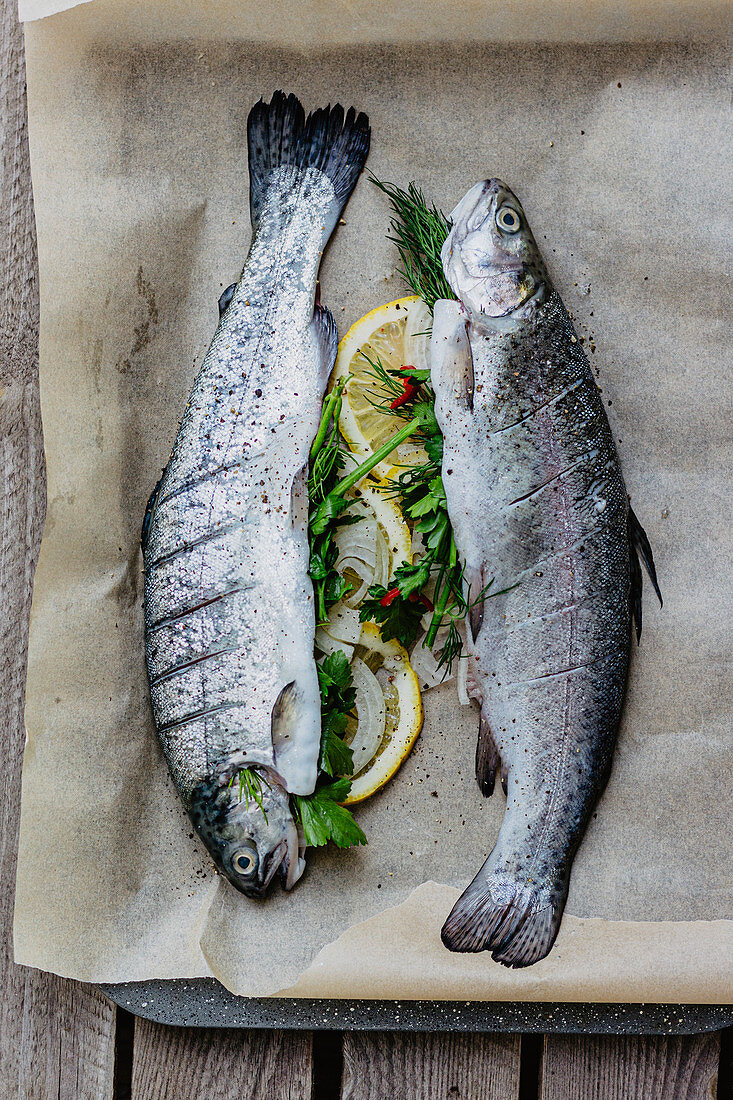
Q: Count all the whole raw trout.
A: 2